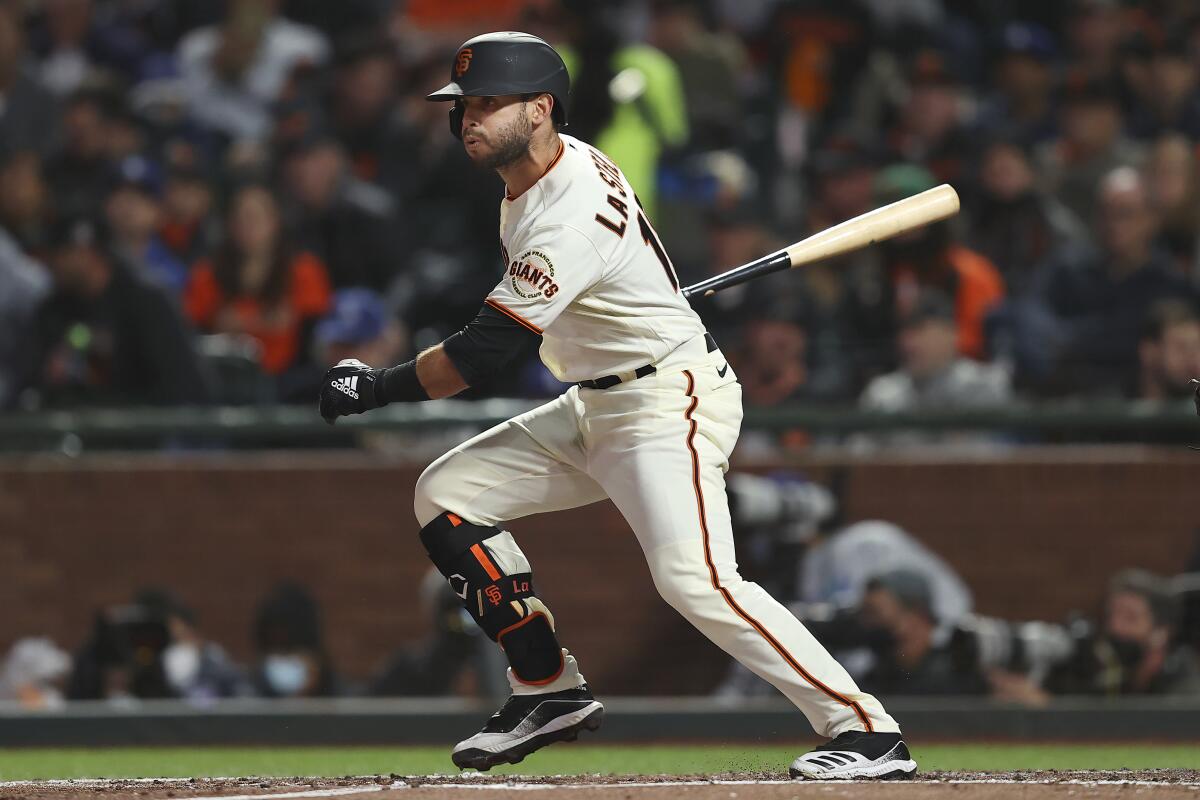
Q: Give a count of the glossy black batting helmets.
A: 1